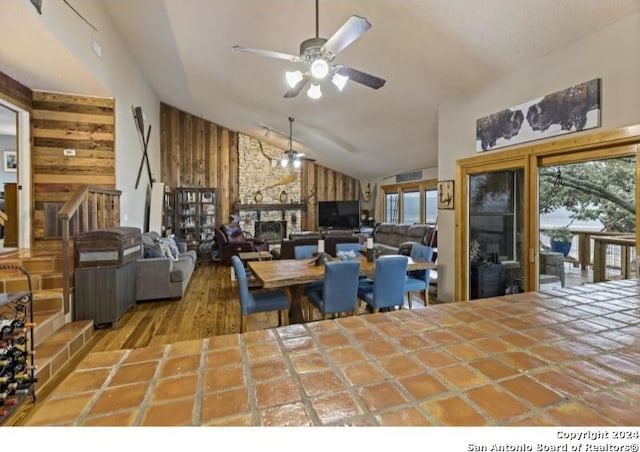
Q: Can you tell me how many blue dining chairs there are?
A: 6